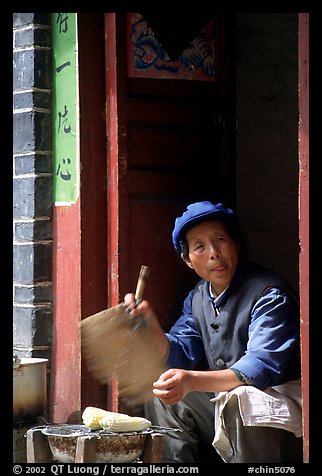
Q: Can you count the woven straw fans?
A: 1